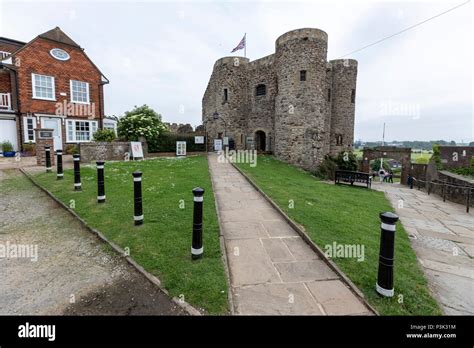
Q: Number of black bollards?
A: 7